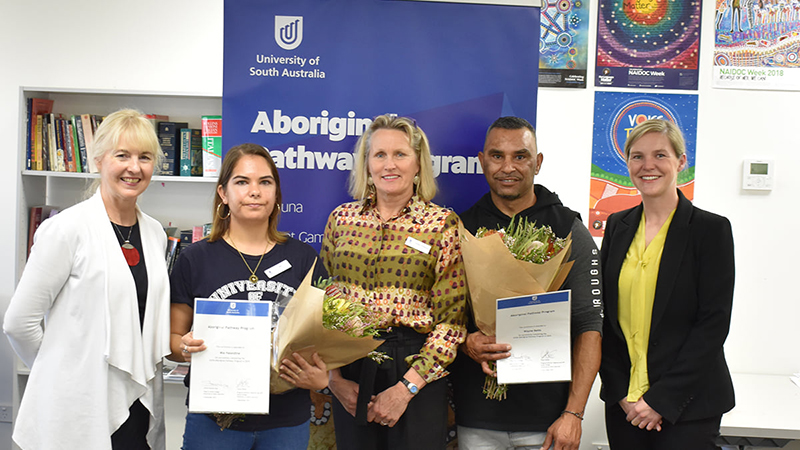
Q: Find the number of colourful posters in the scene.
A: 4